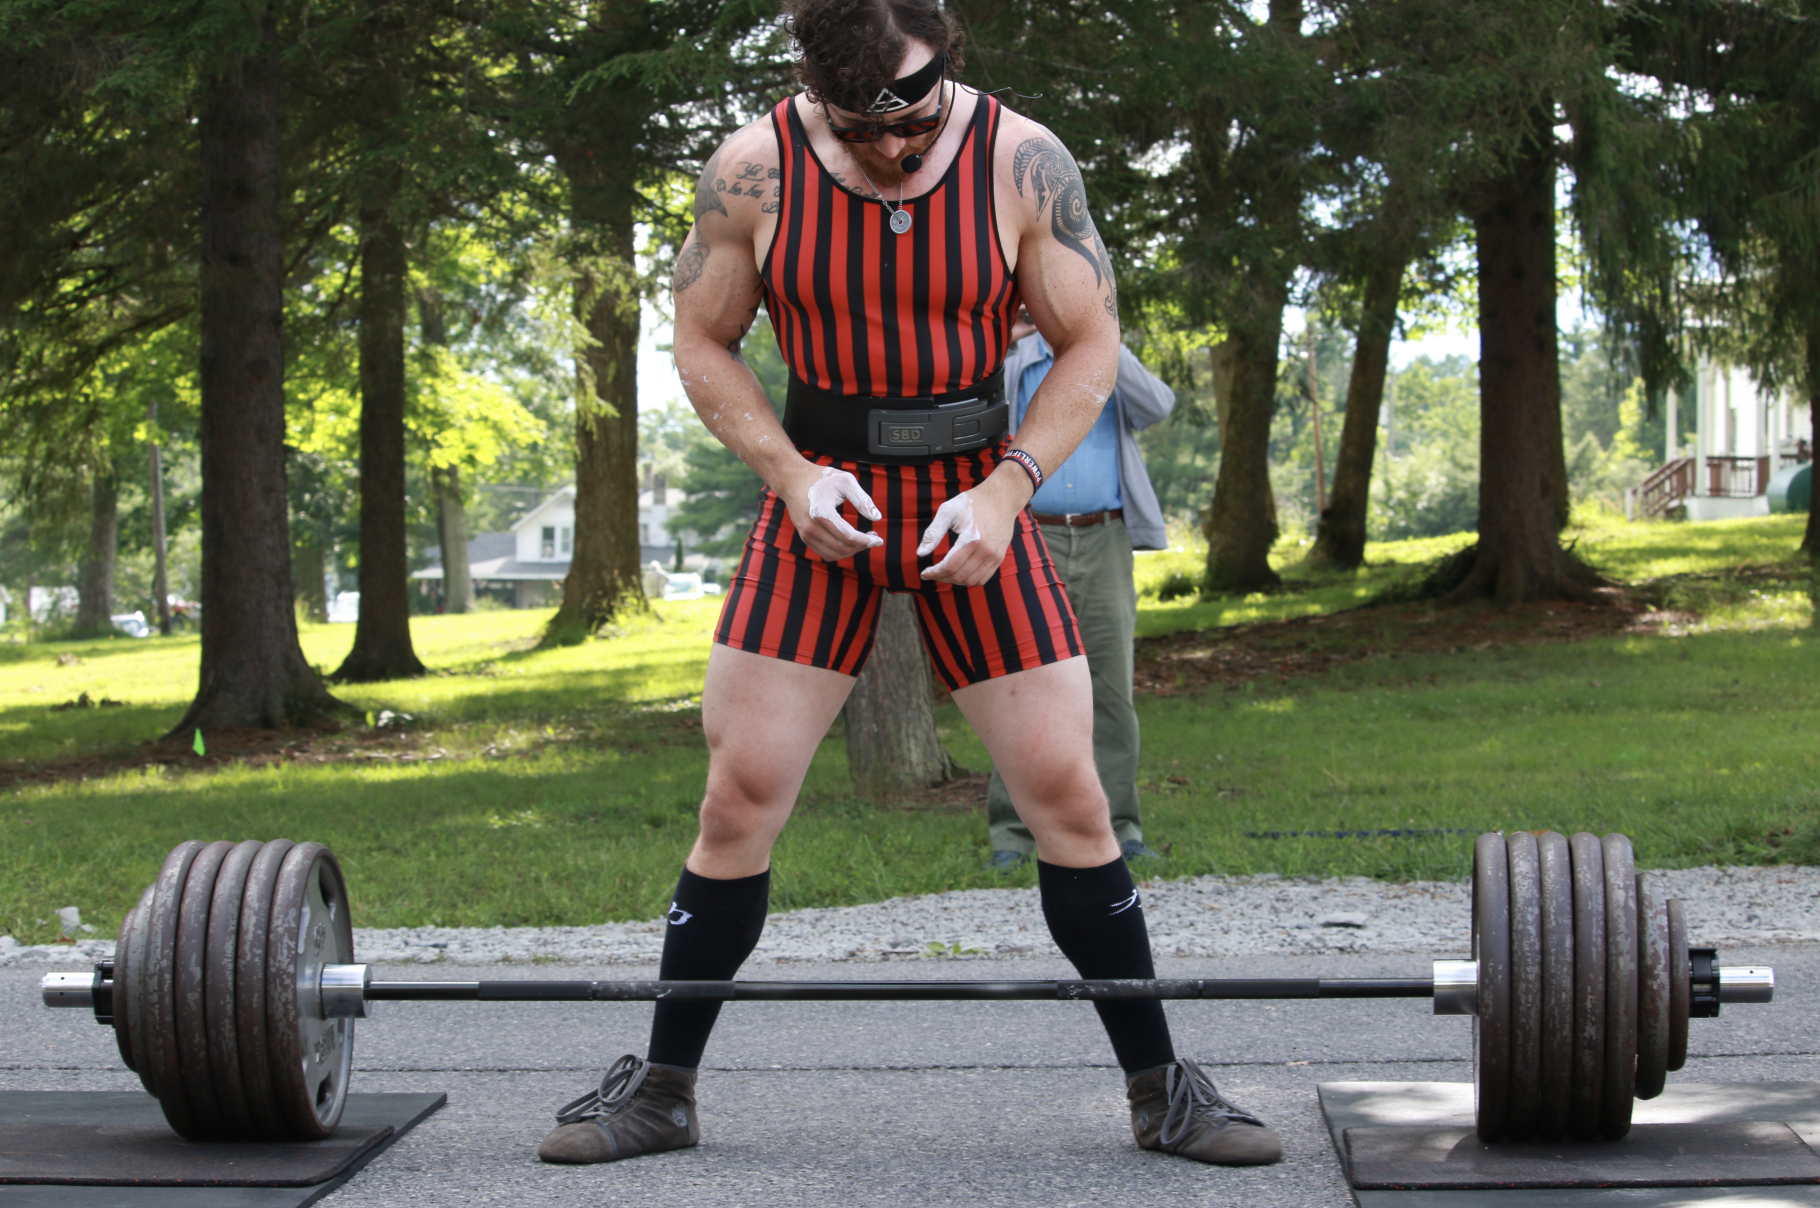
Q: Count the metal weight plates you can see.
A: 14